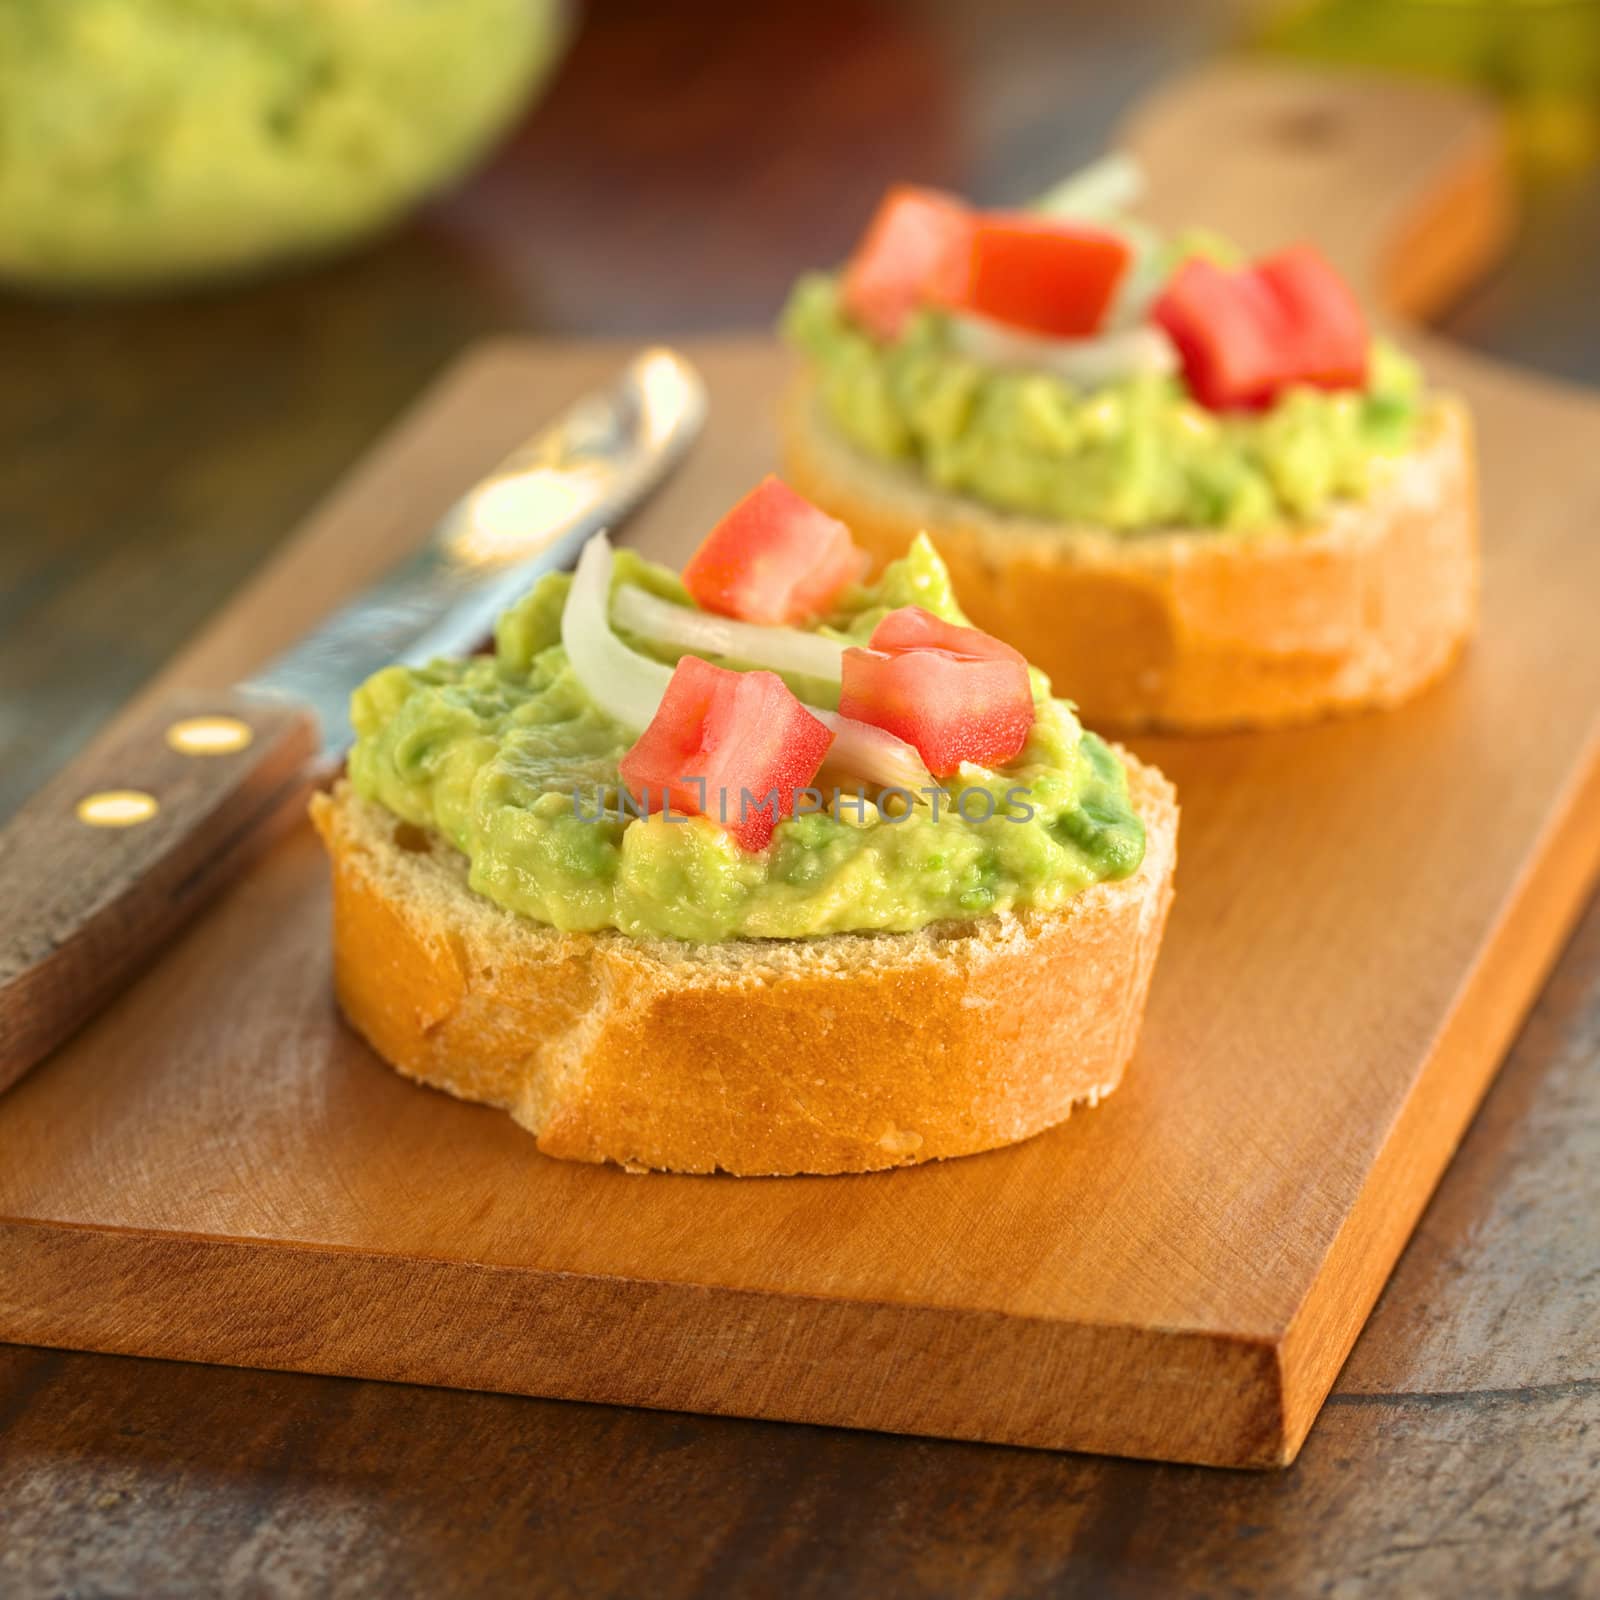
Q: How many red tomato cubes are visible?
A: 6